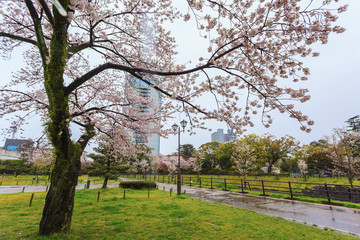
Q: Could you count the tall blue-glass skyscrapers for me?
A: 1